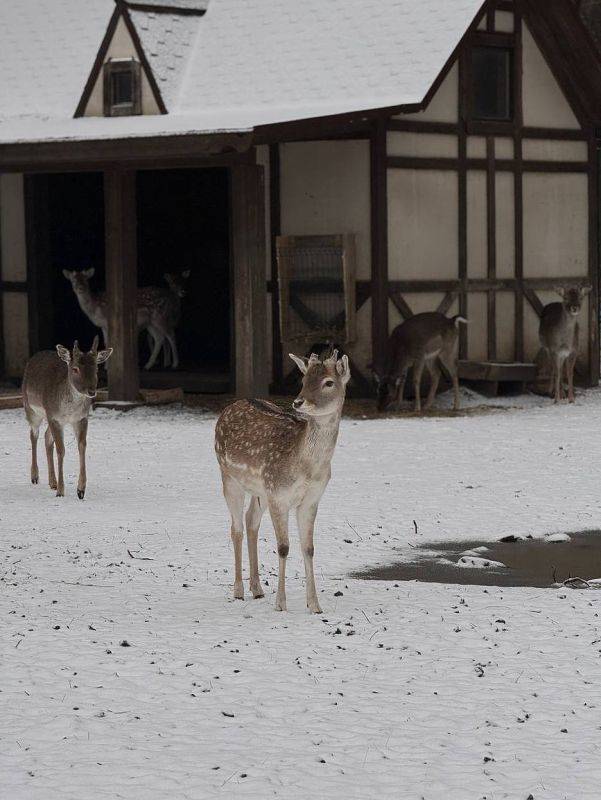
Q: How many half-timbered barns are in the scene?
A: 1